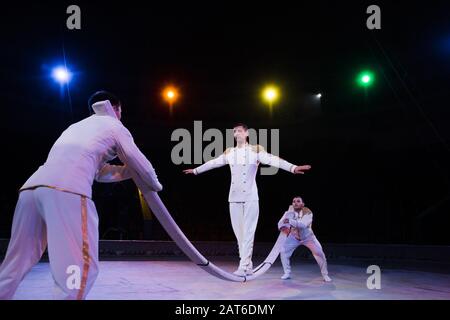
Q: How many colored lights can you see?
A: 4